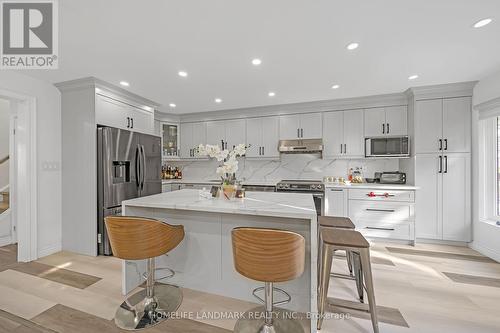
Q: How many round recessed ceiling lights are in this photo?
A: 10